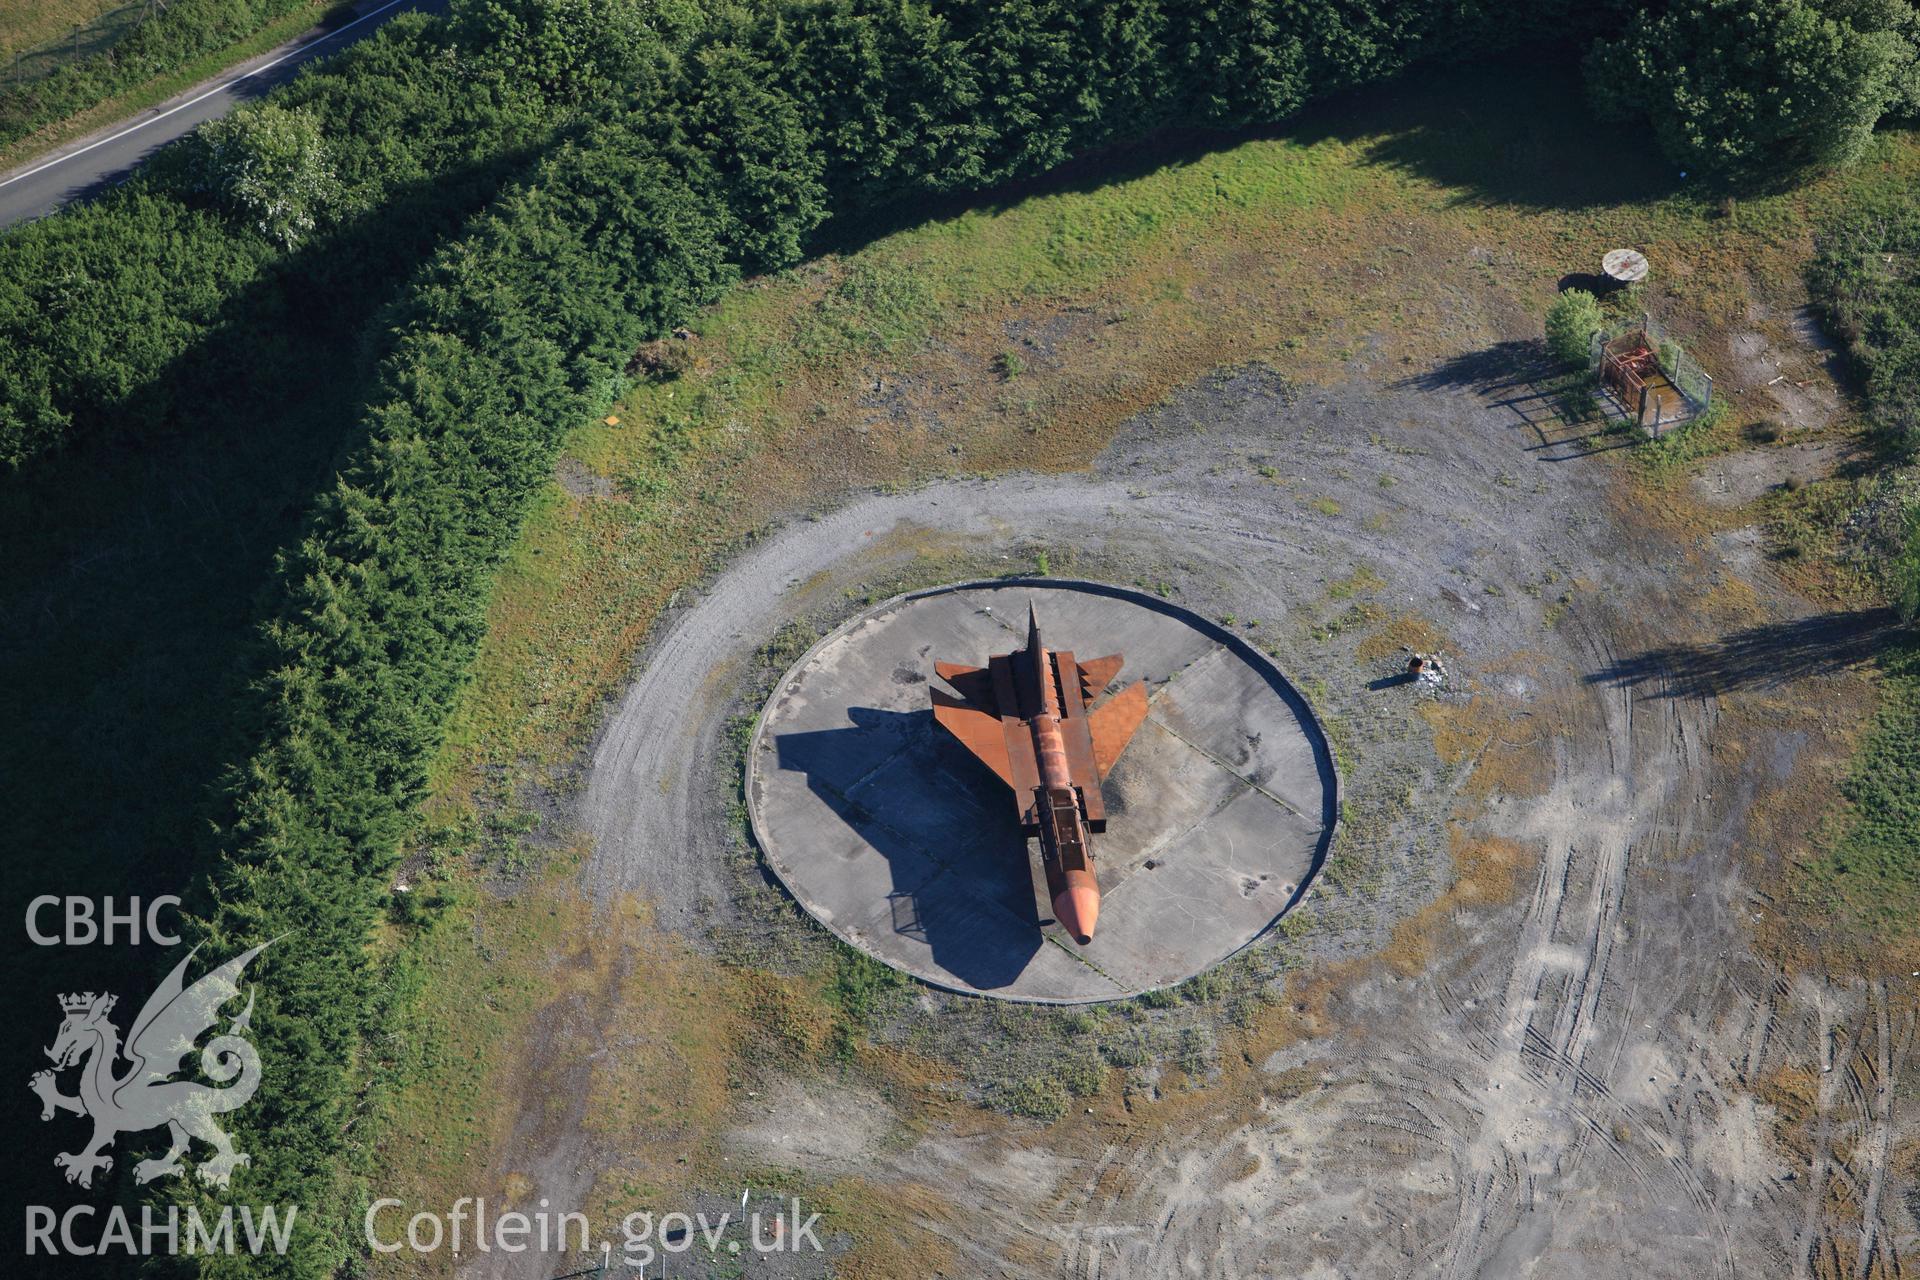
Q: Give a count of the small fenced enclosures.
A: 1